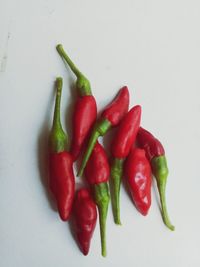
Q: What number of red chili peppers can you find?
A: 8